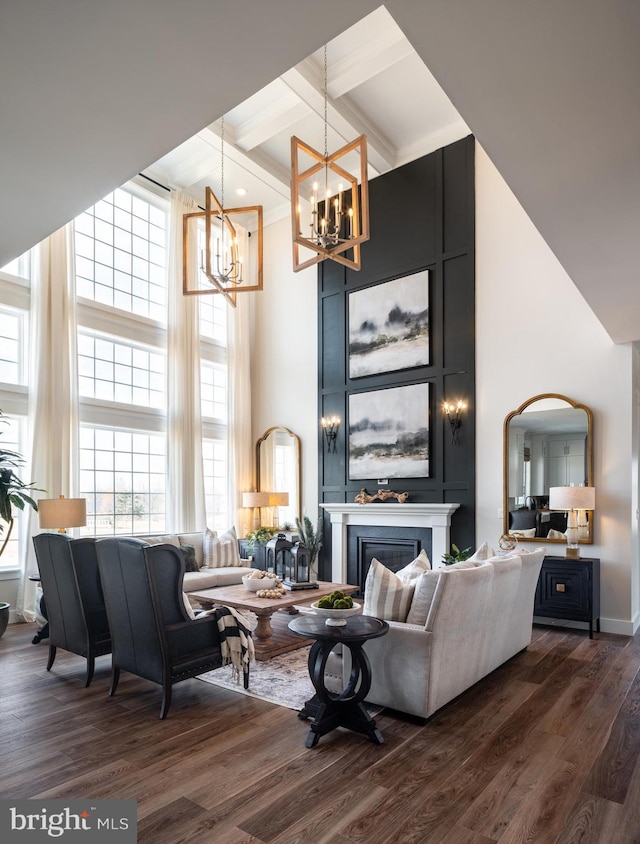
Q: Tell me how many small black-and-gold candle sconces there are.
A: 2